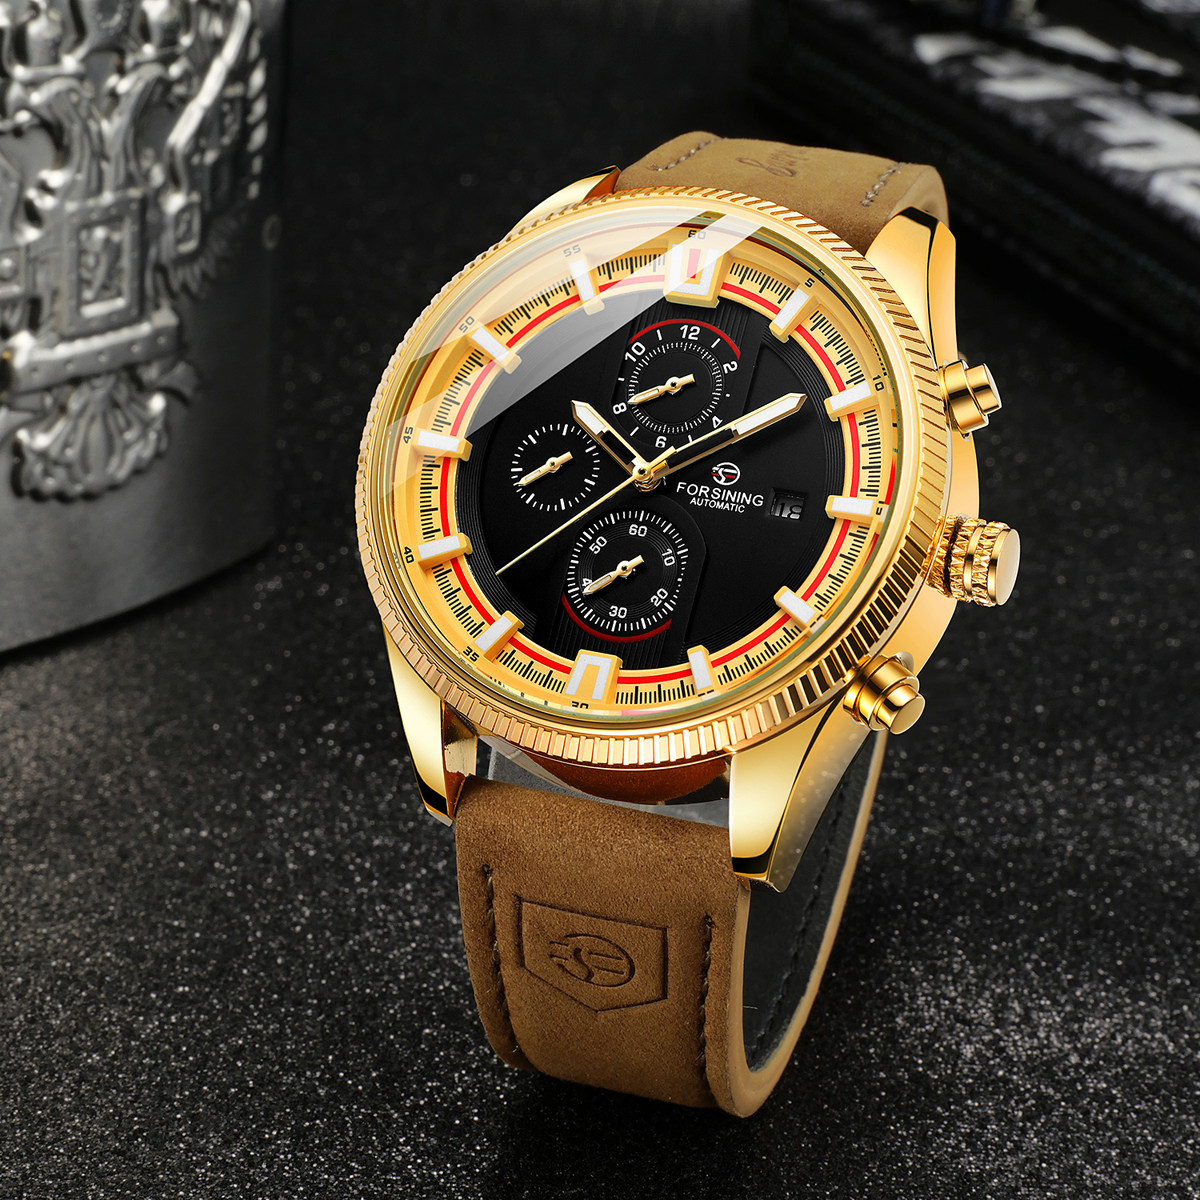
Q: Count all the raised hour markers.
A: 12